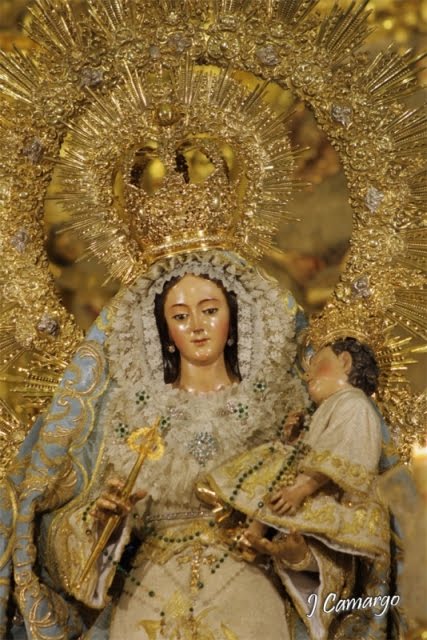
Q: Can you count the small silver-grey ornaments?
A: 9